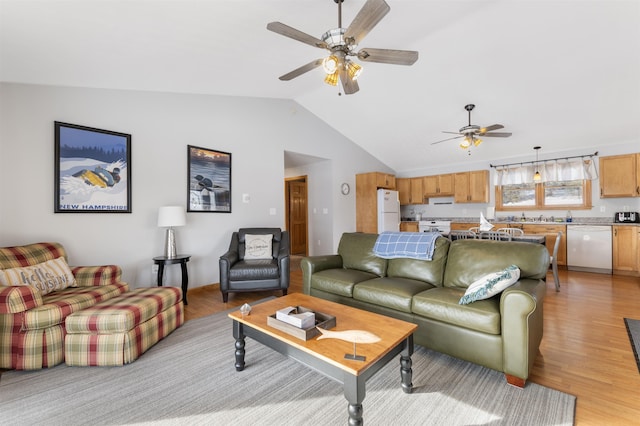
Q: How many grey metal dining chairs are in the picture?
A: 5